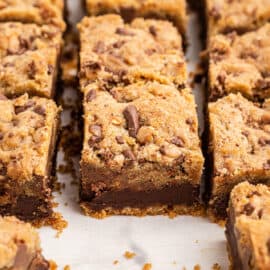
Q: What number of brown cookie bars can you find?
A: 11